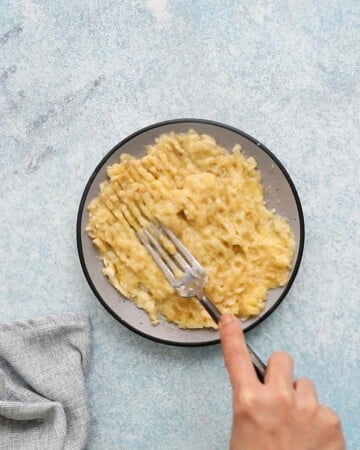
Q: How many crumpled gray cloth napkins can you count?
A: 1